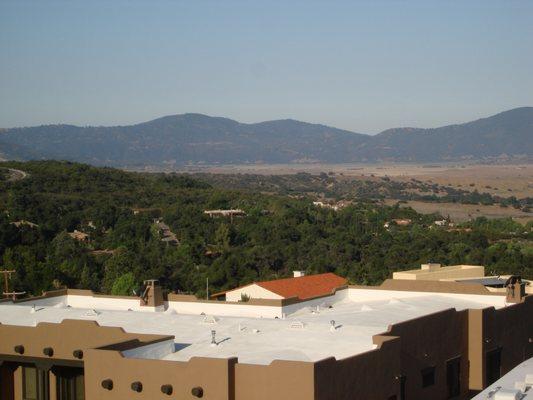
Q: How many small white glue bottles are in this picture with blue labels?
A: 0